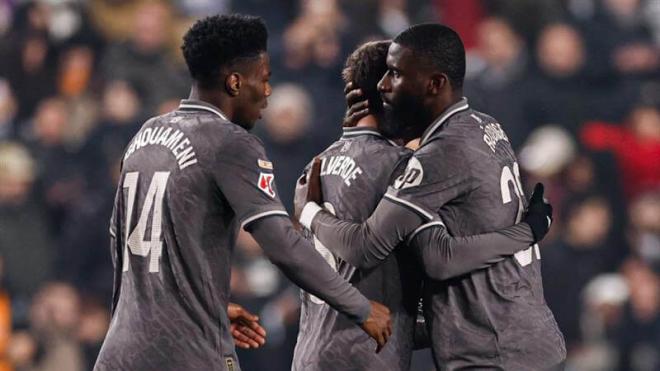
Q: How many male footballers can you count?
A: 3